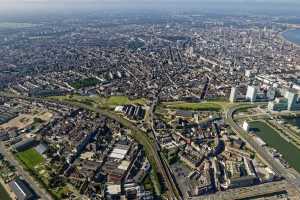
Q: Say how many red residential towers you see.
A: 0